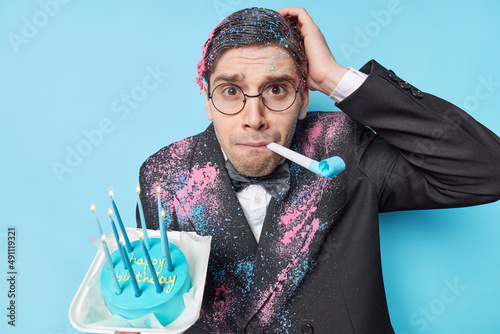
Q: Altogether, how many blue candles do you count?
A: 9